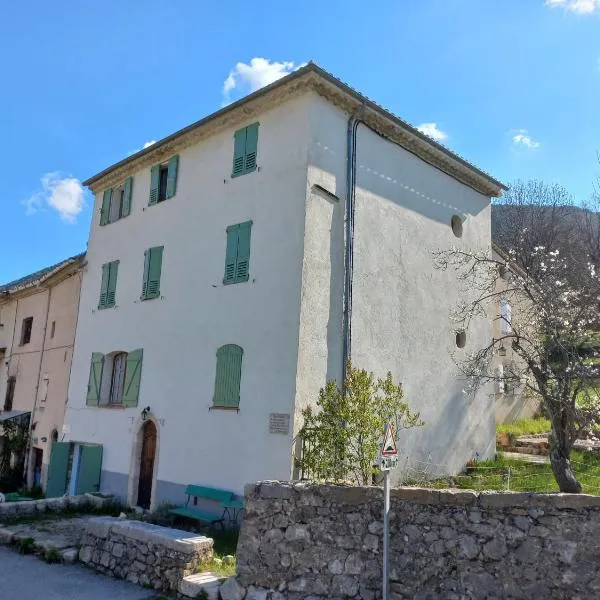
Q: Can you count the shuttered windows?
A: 8